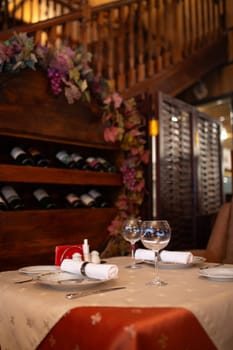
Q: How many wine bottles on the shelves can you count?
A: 12